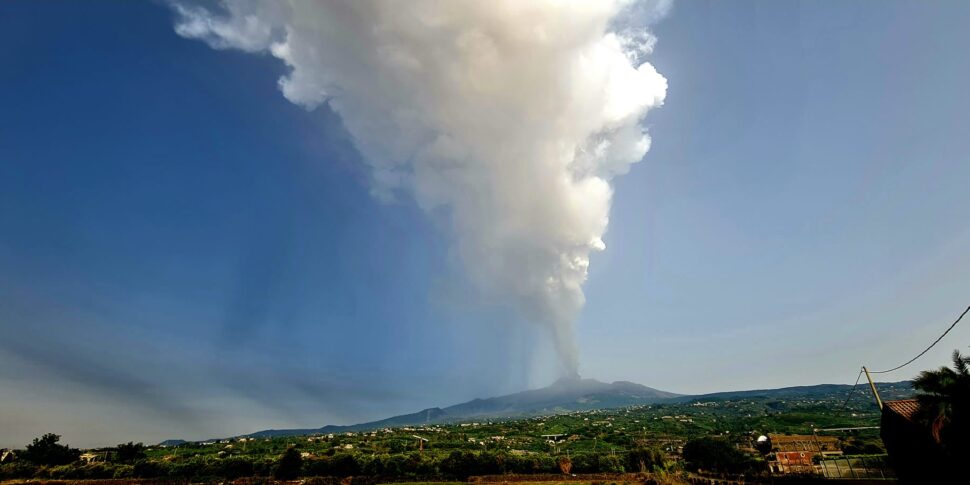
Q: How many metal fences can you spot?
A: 1